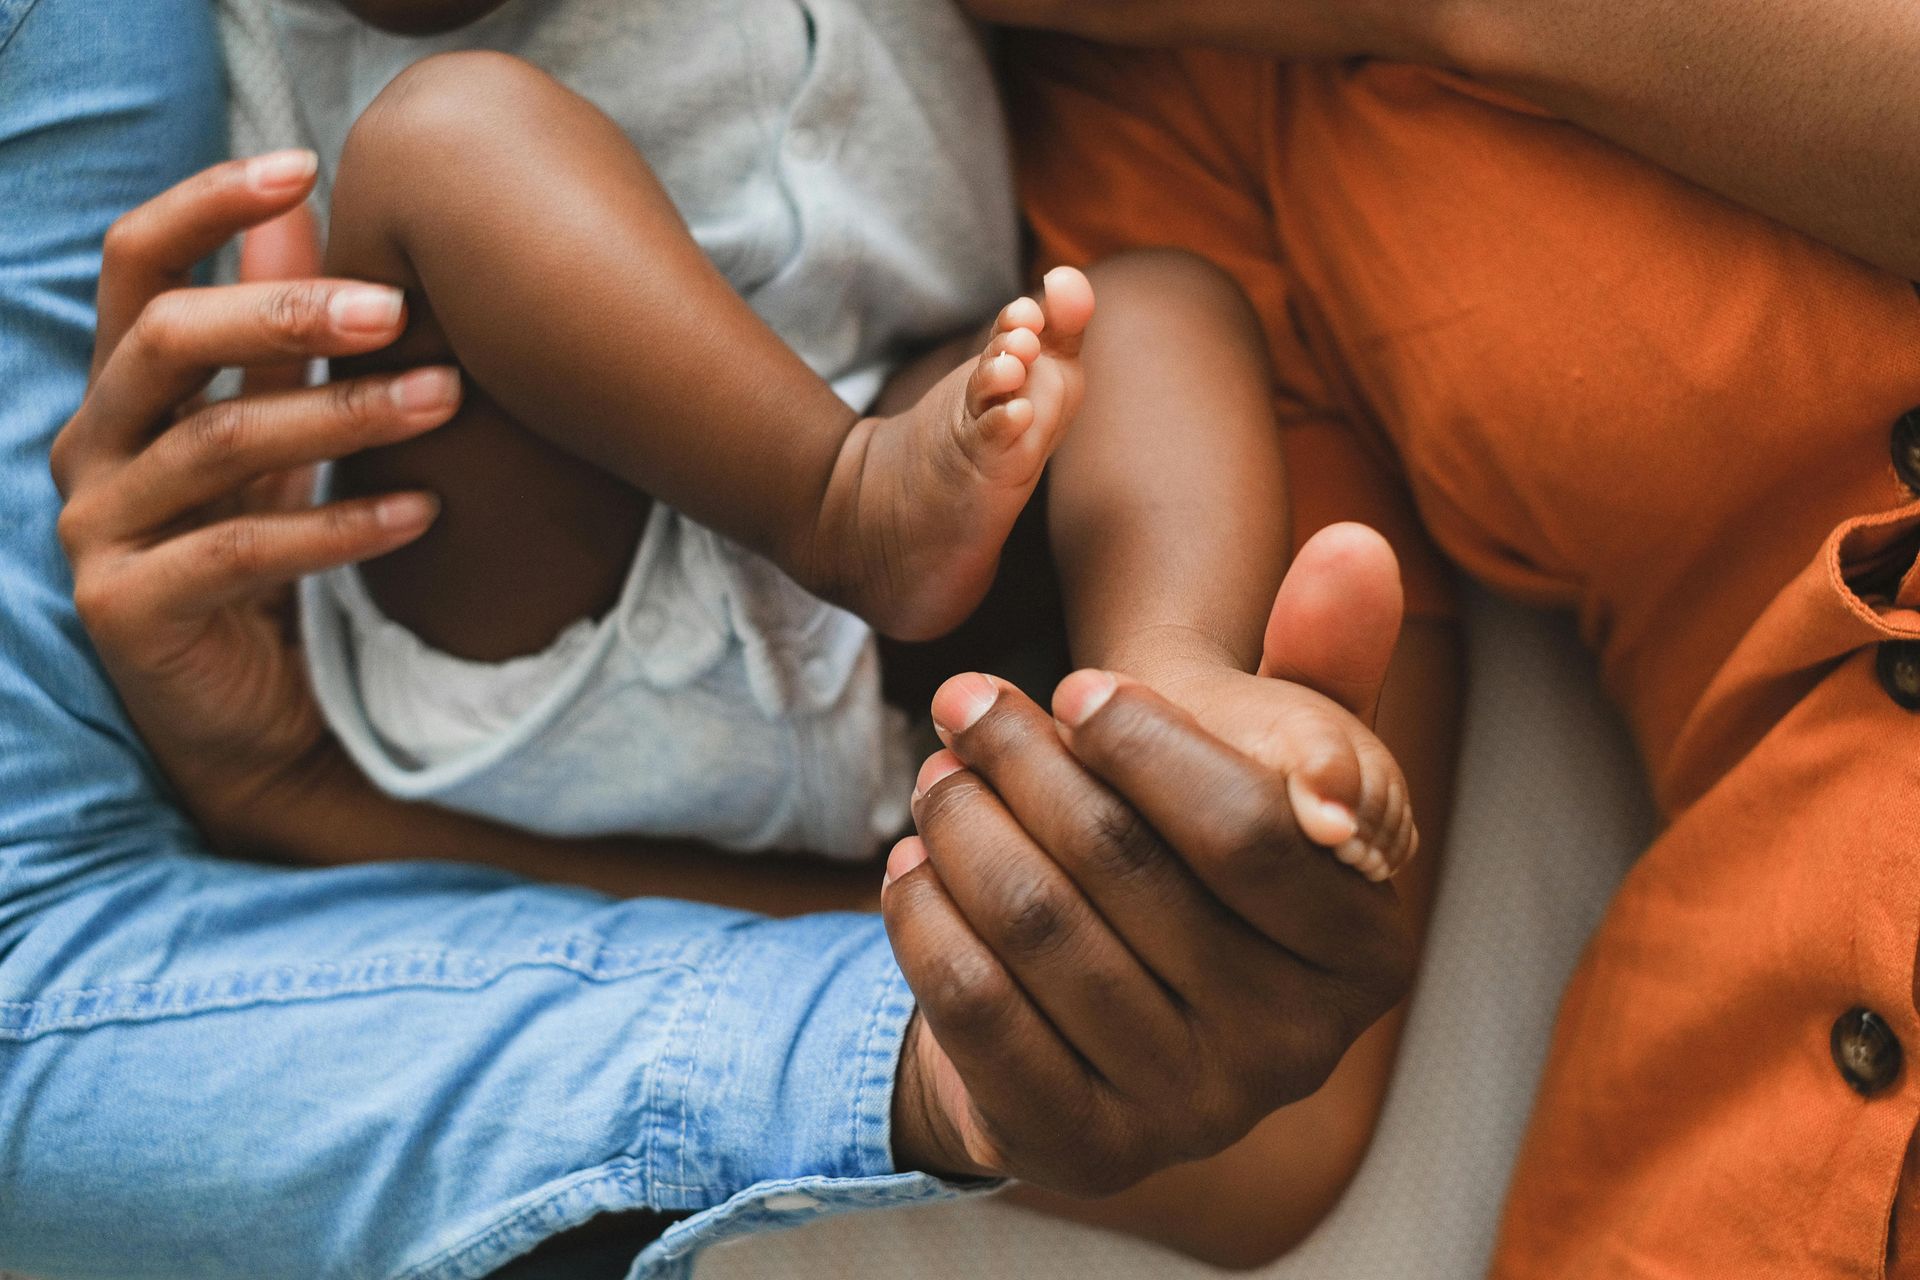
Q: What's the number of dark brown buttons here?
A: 3